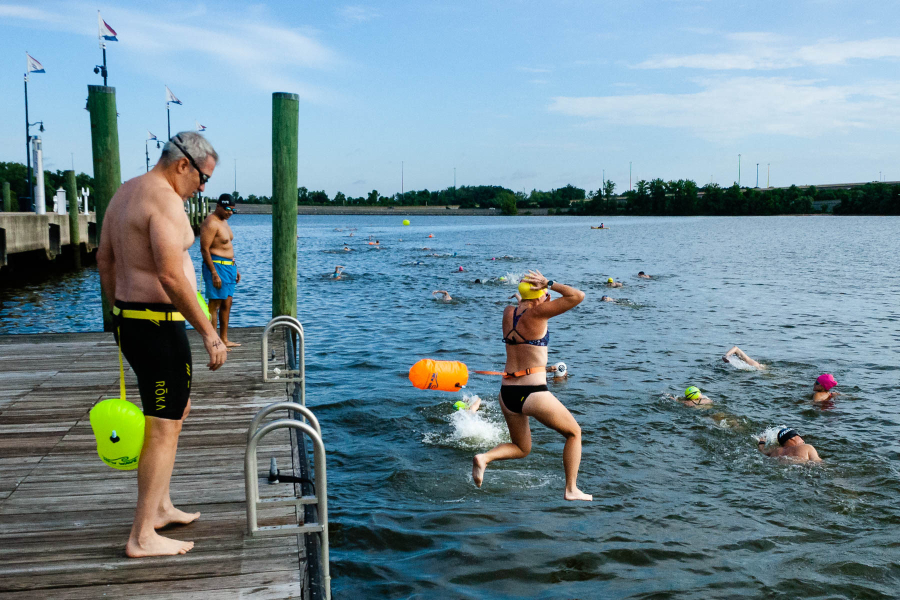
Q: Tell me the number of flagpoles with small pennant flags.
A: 5